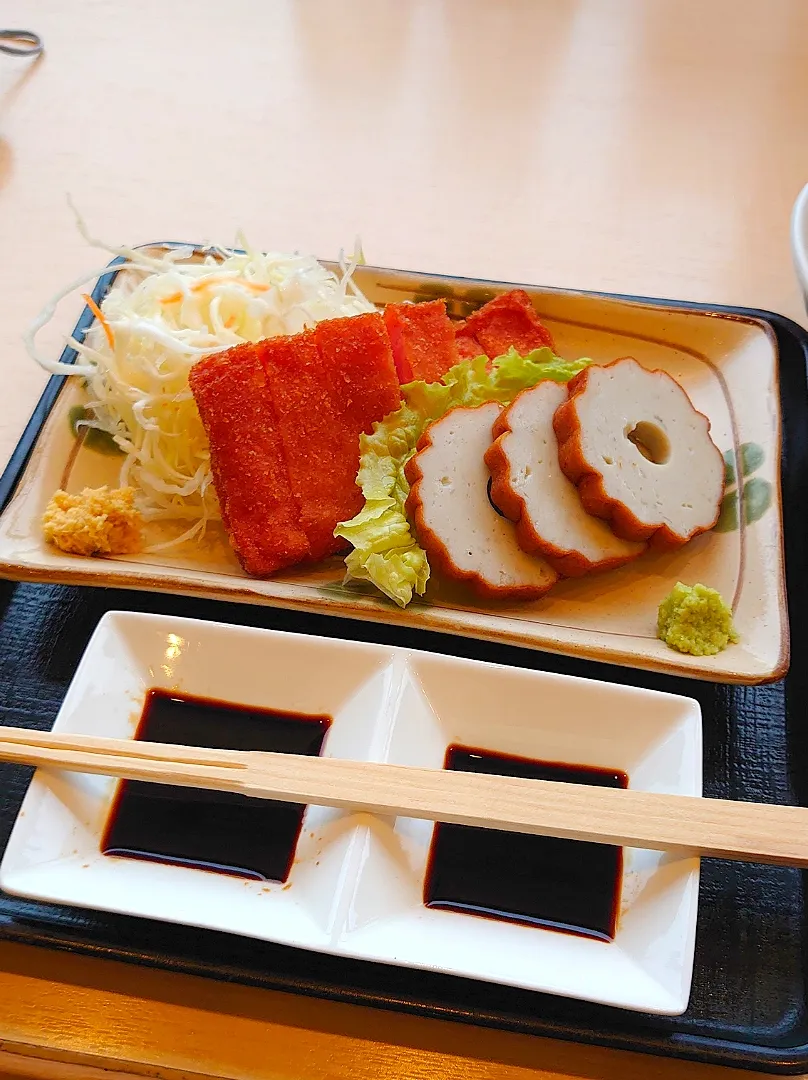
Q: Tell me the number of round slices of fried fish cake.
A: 3